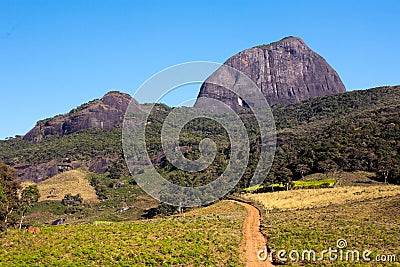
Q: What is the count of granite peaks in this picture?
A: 2